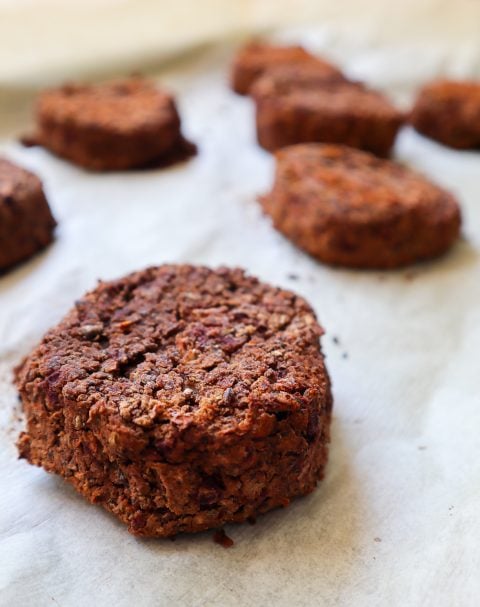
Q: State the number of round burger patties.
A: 7